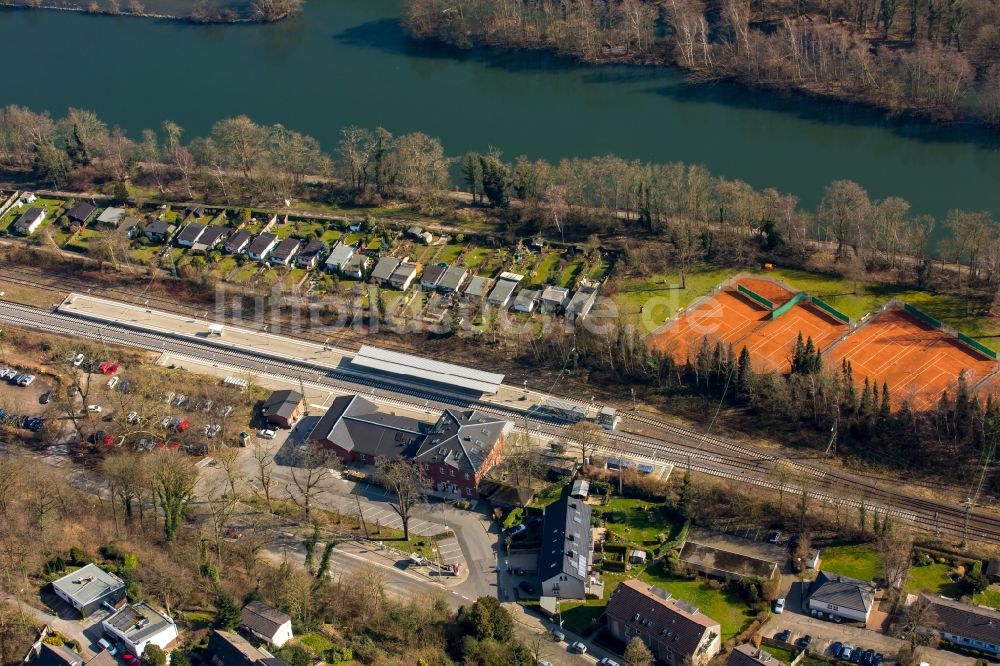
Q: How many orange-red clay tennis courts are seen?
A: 4